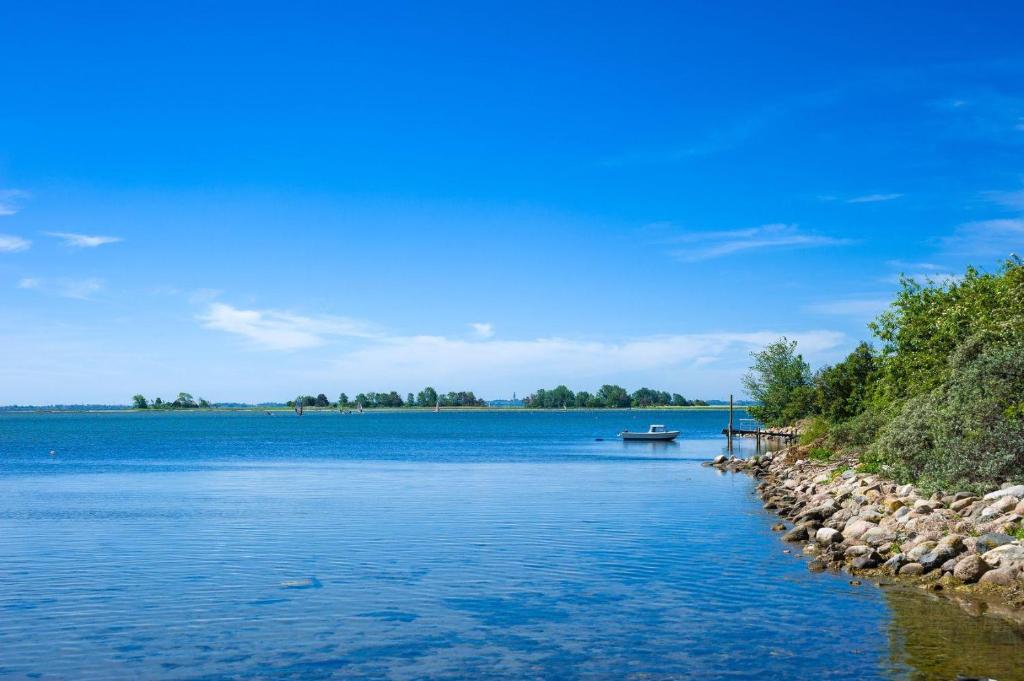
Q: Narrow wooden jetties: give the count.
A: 1